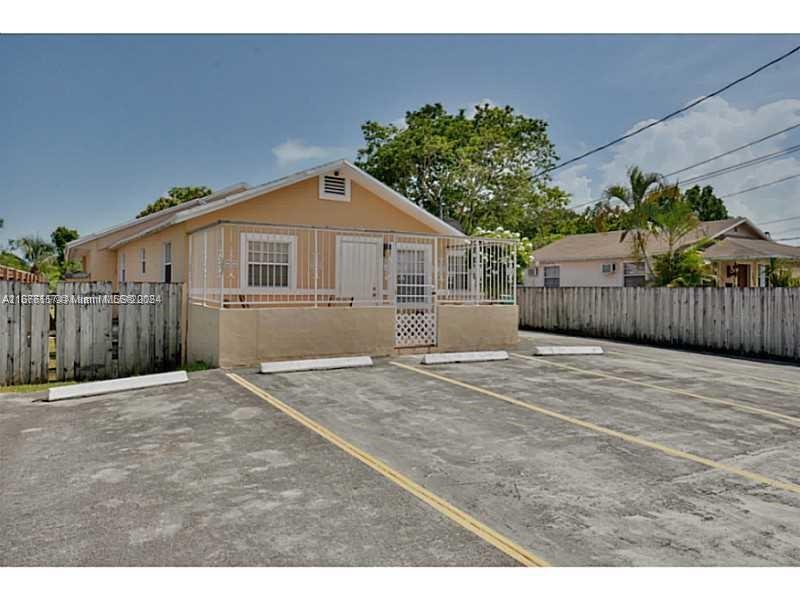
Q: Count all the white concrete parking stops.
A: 4